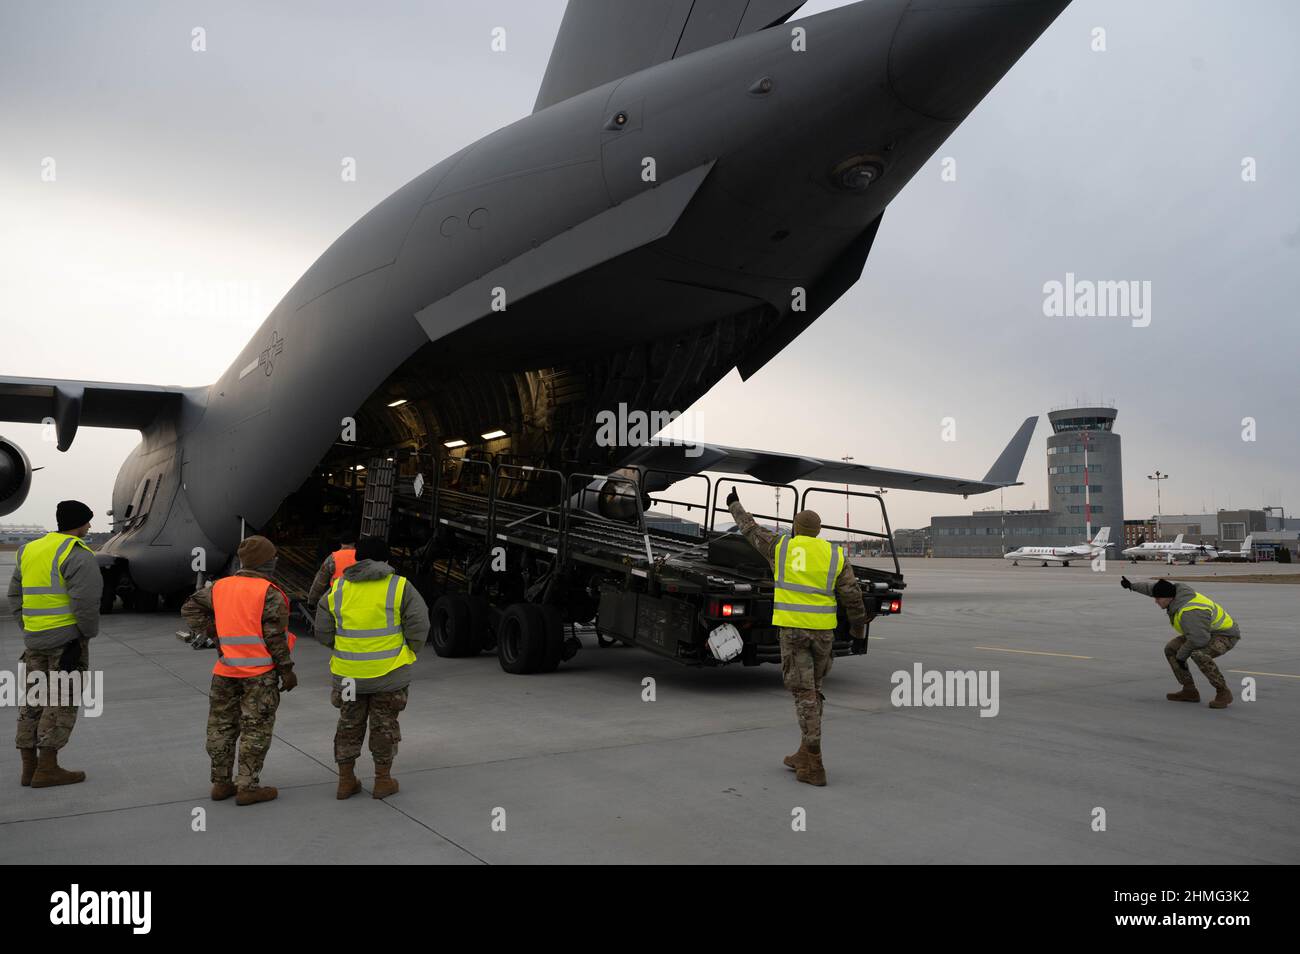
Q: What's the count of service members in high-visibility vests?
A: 6